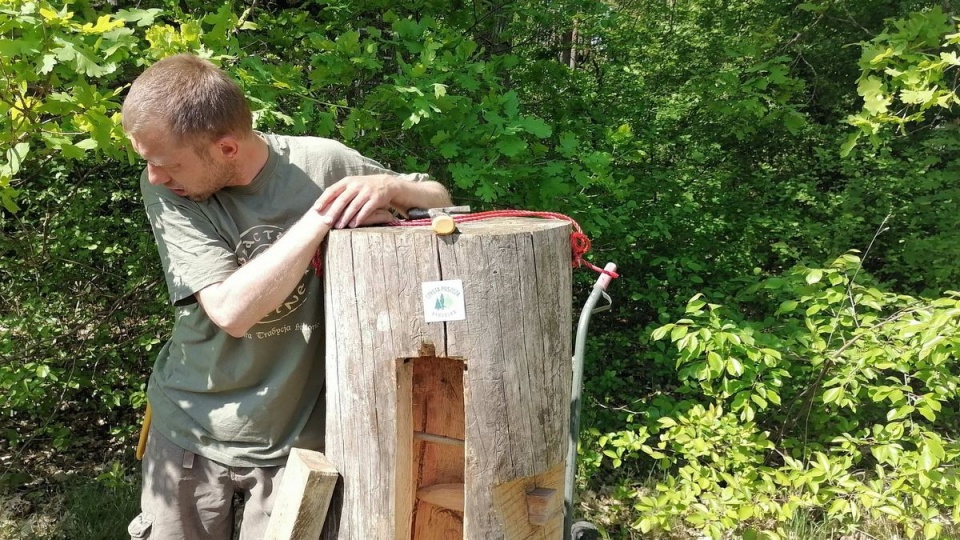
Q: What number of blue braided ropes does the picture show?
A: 0